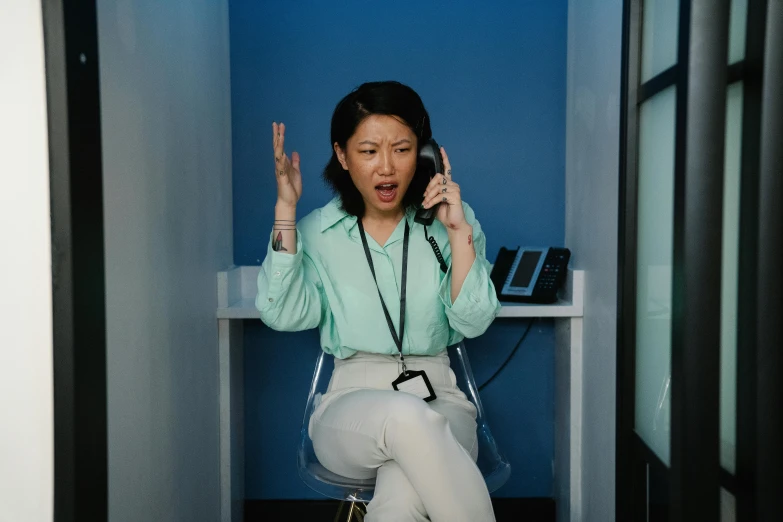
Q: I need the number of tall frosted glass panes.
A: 2